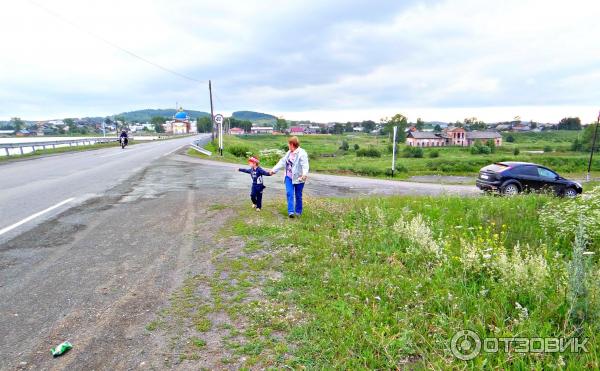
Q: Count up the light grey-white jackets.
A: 1